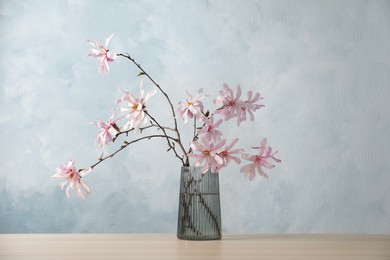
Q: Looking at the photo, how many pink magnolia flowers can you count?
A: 11